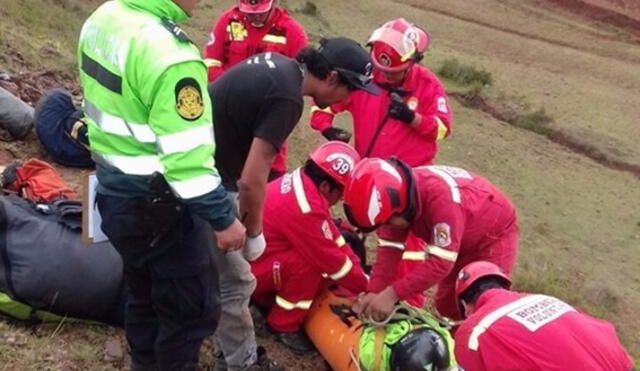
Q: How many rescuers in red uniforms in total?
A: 5